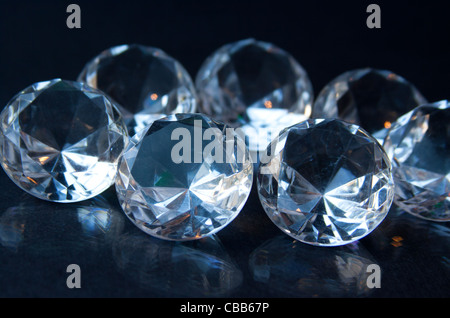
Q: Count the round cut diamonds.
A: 7